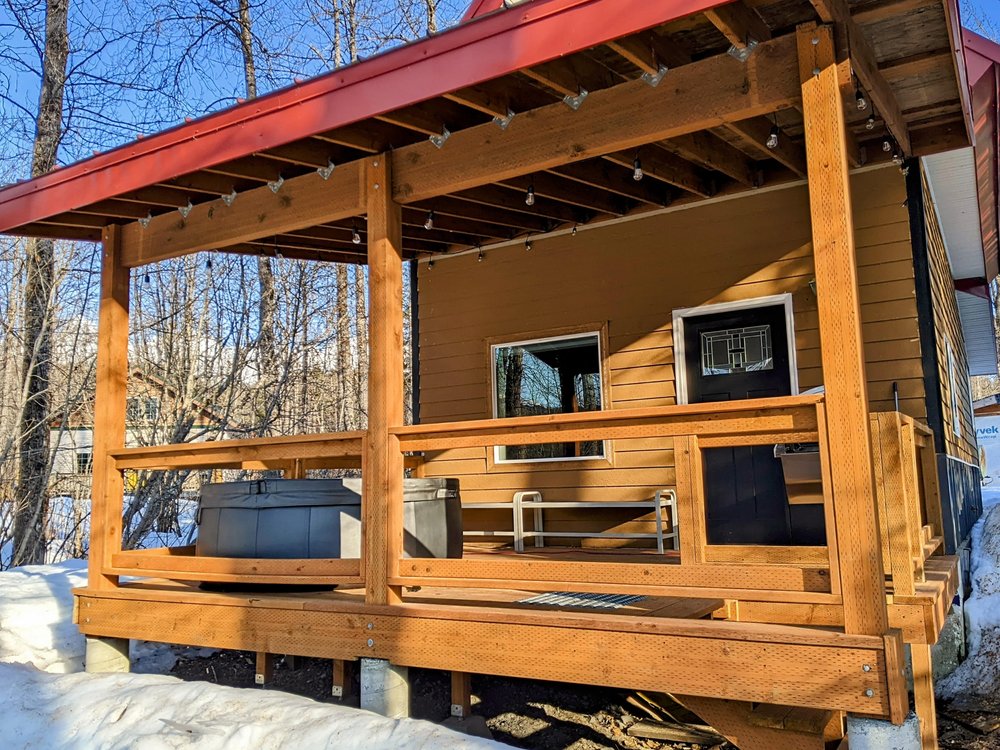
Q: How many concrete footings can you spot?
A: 3